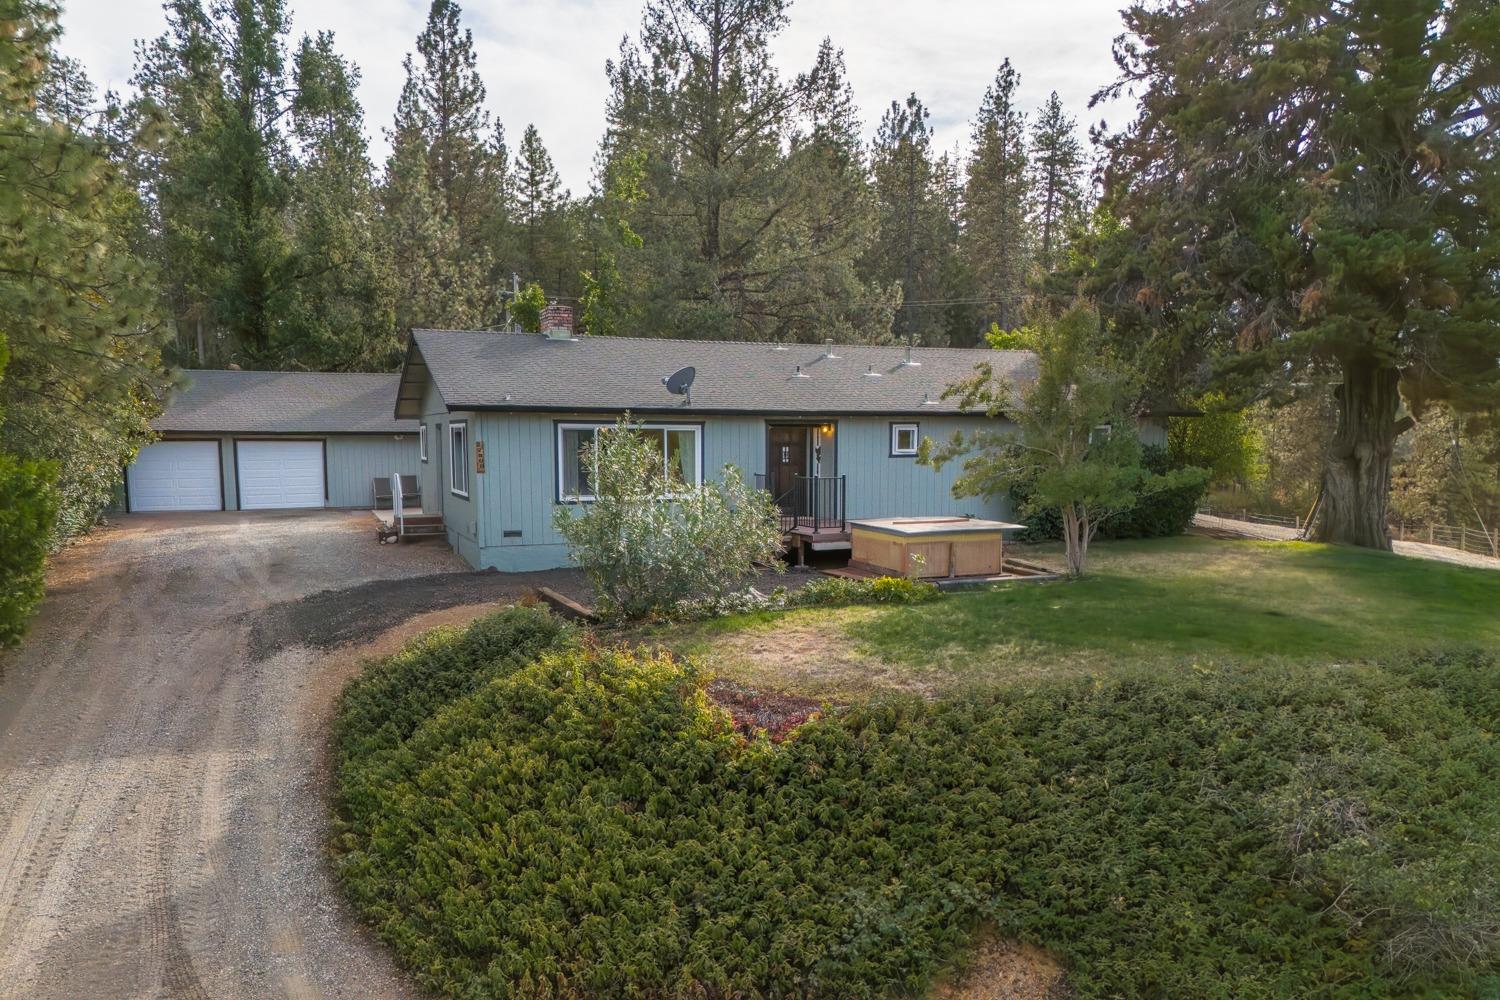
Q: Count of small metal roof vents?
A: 6